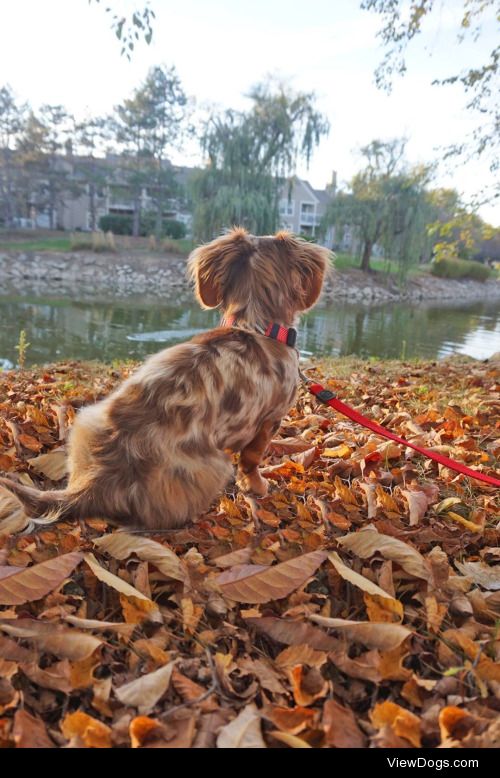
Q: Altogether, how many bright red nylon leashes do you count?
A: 1